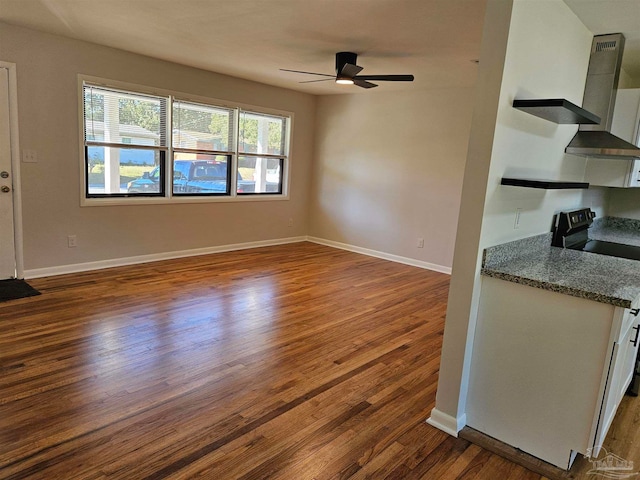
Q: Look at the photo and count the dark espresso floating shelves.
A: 2